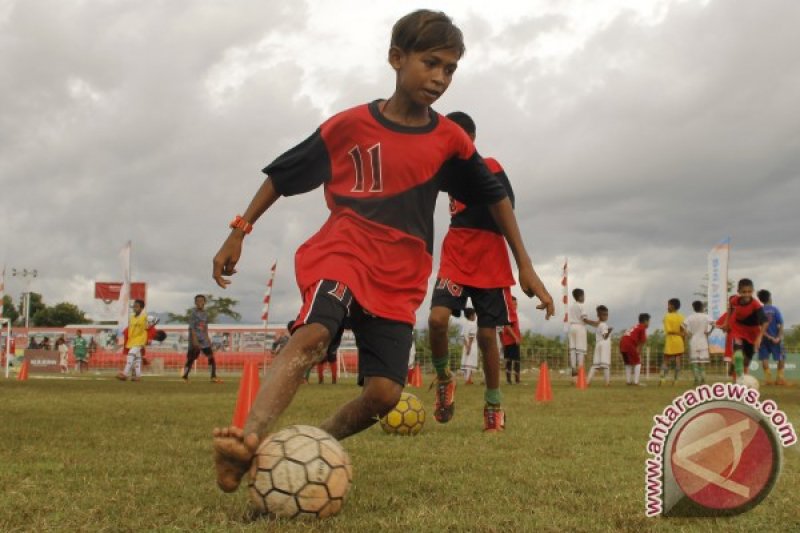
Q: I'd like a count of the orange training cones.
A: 5